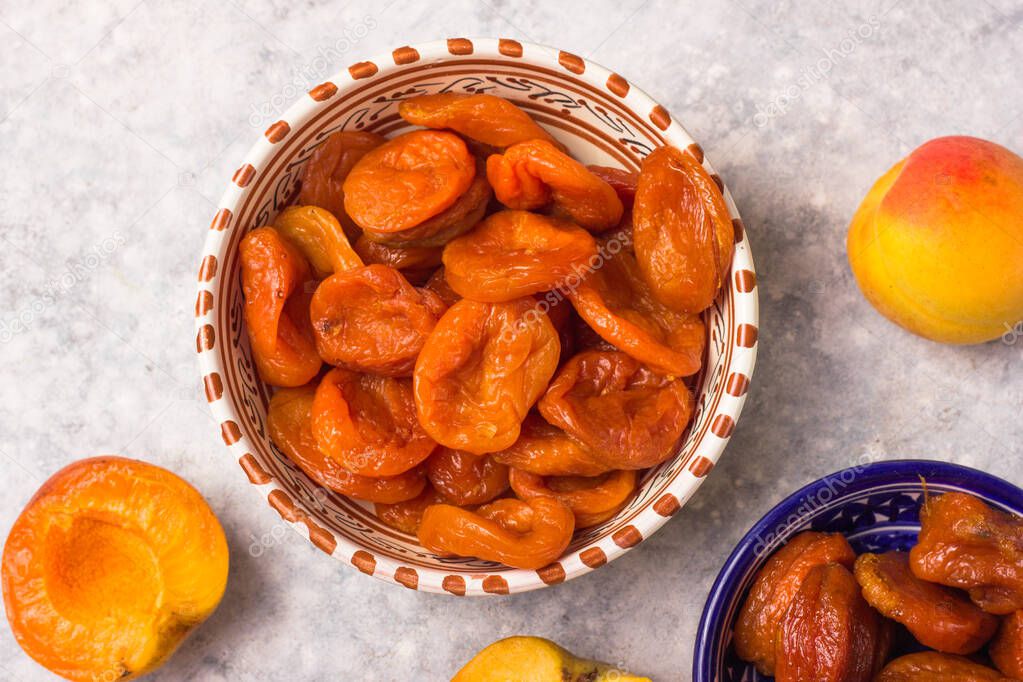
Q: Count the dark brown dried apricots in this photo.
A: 6